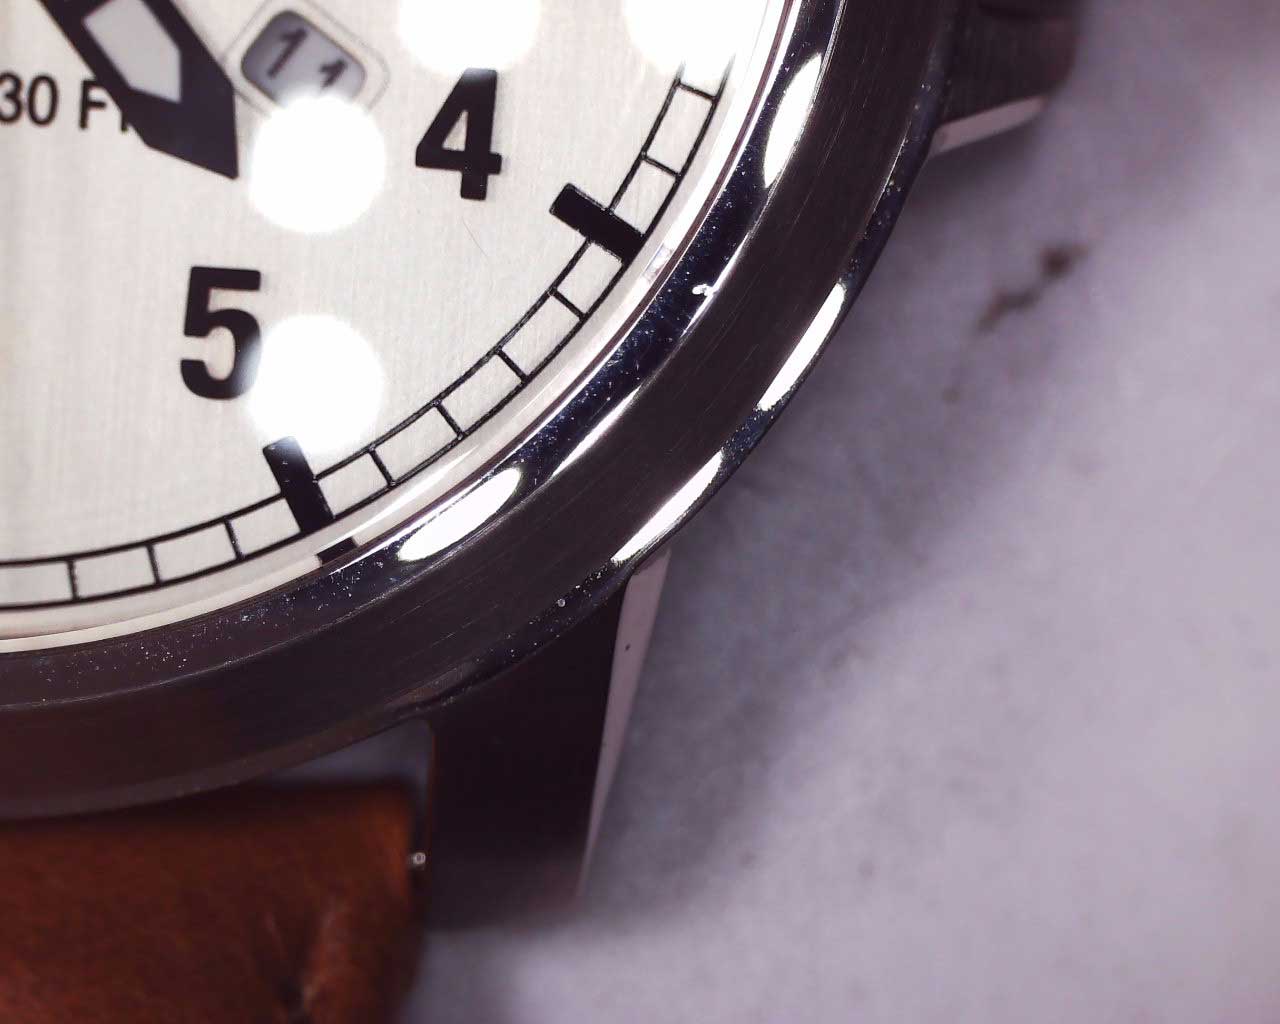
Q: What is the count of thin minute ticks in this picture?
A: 9